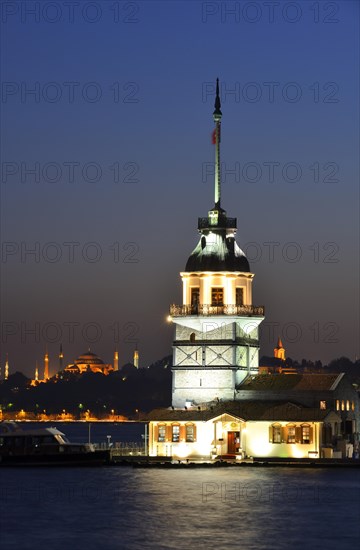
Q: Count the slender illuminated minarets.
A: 6